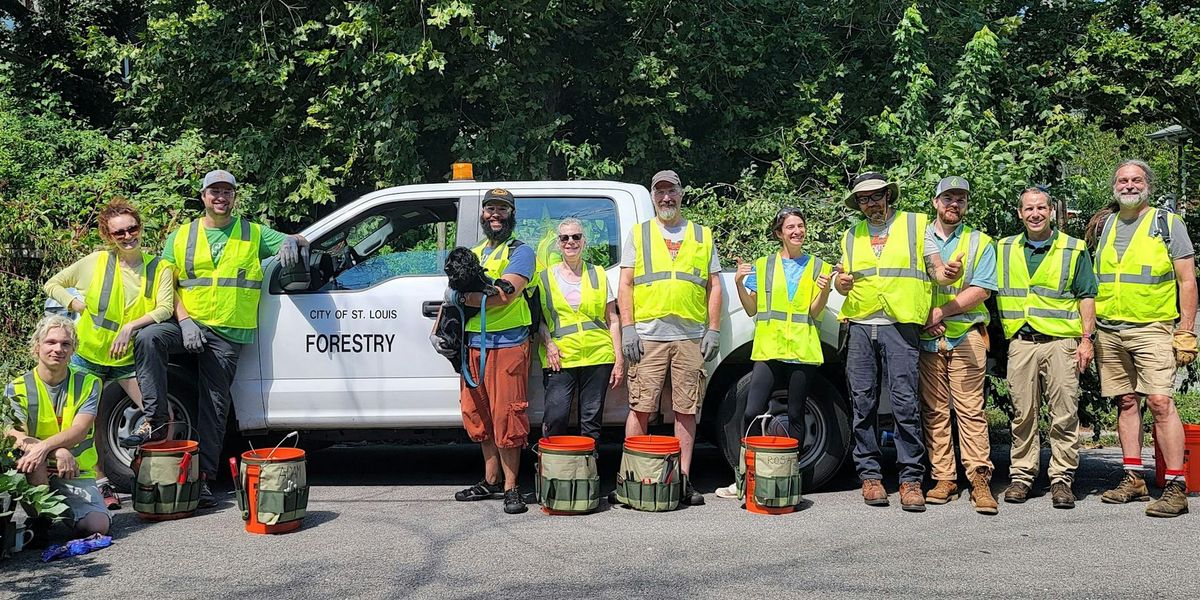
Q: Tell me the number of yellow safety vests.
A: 11